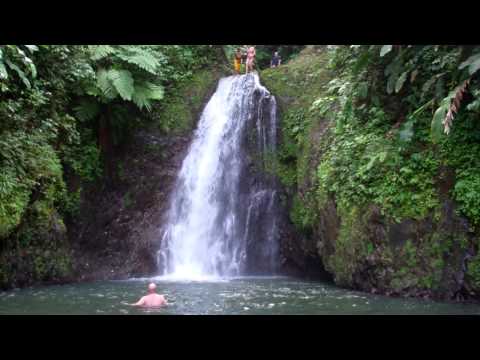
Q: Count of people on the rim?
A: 3